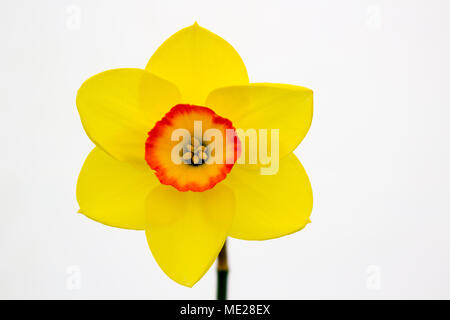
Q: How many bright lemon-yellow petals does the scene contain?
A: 6